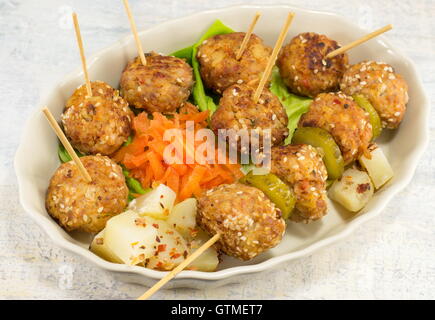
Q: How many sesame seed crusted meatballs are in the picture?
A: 10